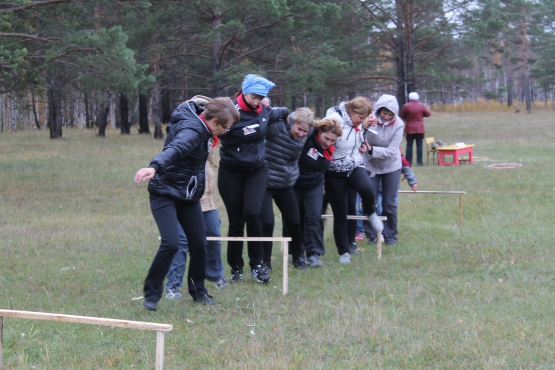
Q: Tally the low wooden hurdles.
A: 4